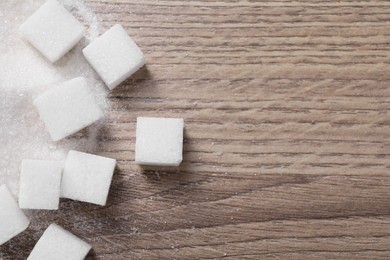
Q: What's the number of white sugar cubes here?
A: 8